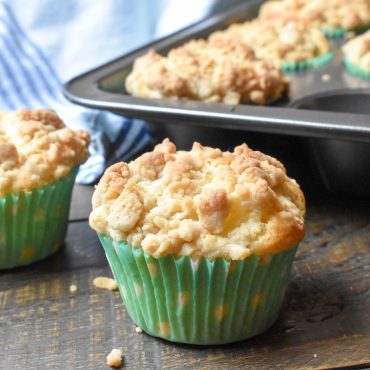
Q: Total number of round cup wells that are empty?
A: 1